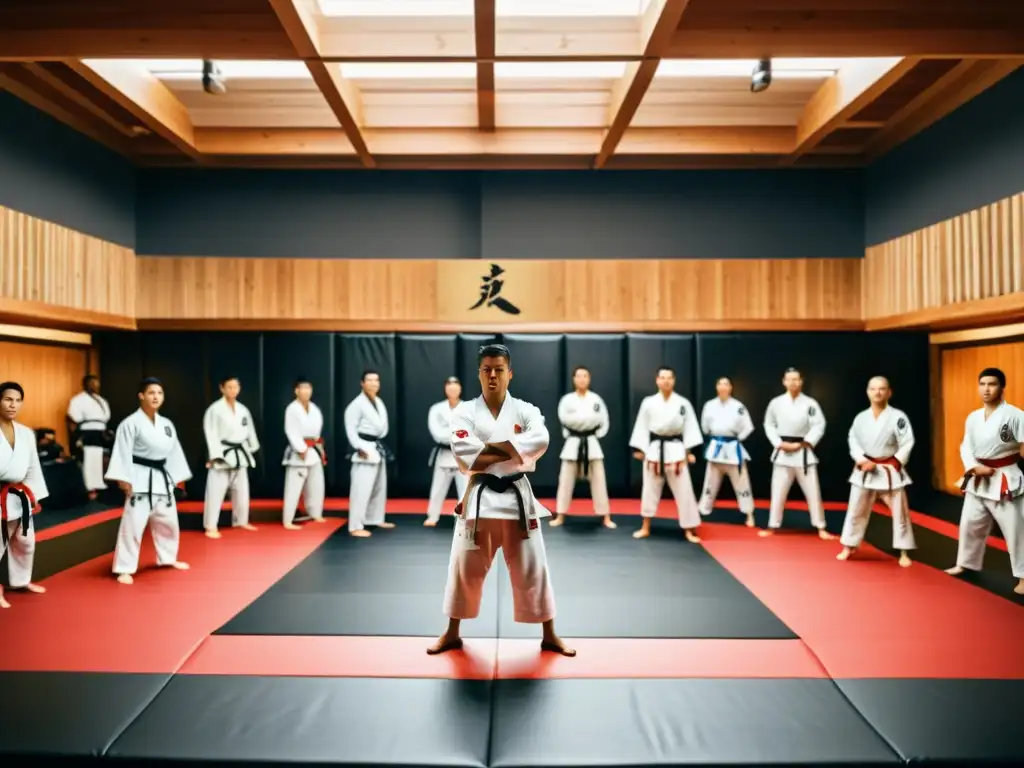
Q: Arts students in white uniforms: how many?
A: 14